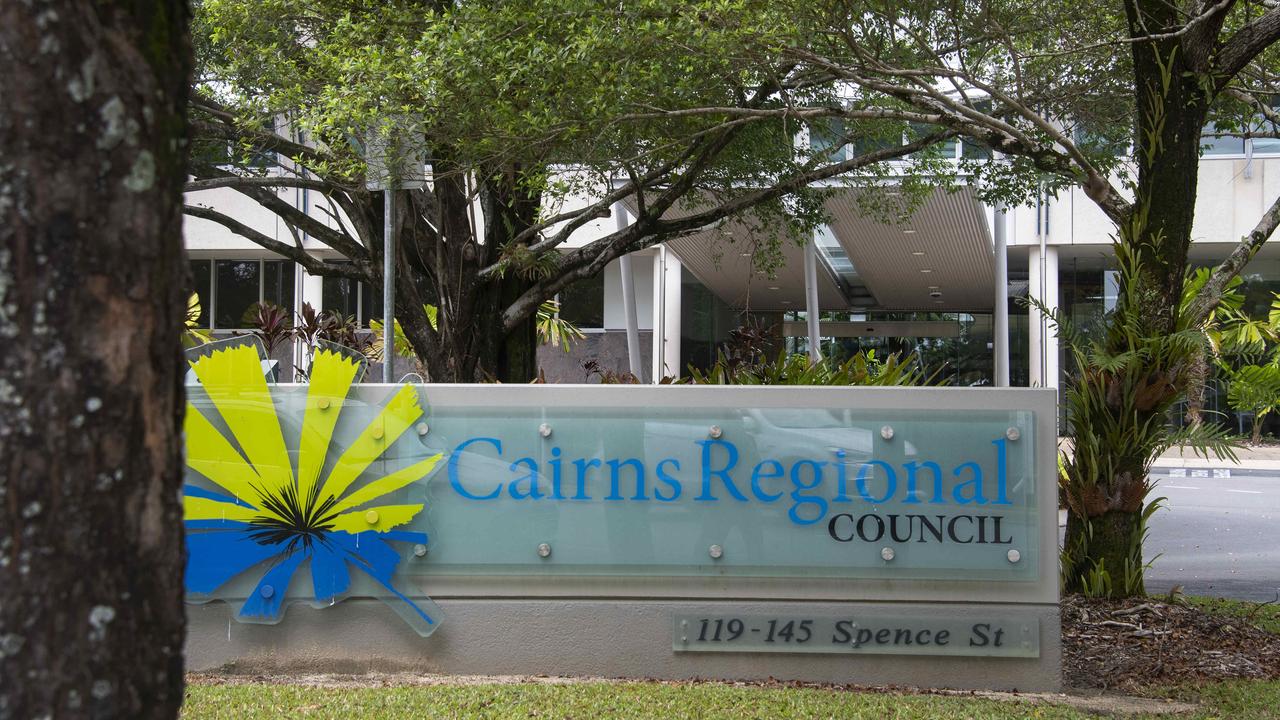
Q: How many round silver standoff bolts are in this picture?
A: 10